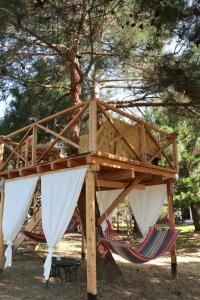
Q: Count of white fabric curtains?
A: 4